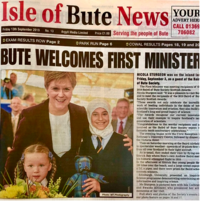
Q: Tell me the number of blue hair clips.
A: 2